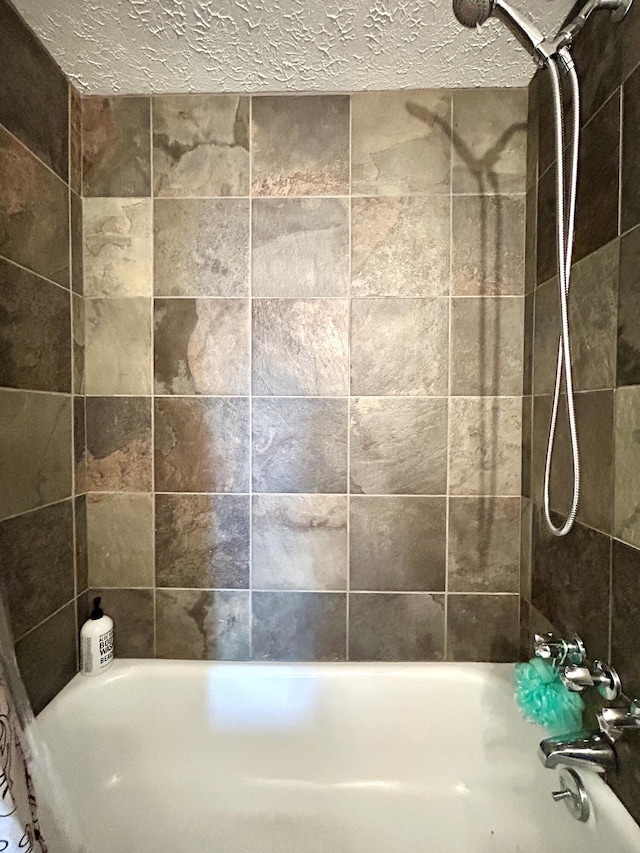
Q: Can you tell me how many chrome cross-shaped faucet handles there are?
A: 3